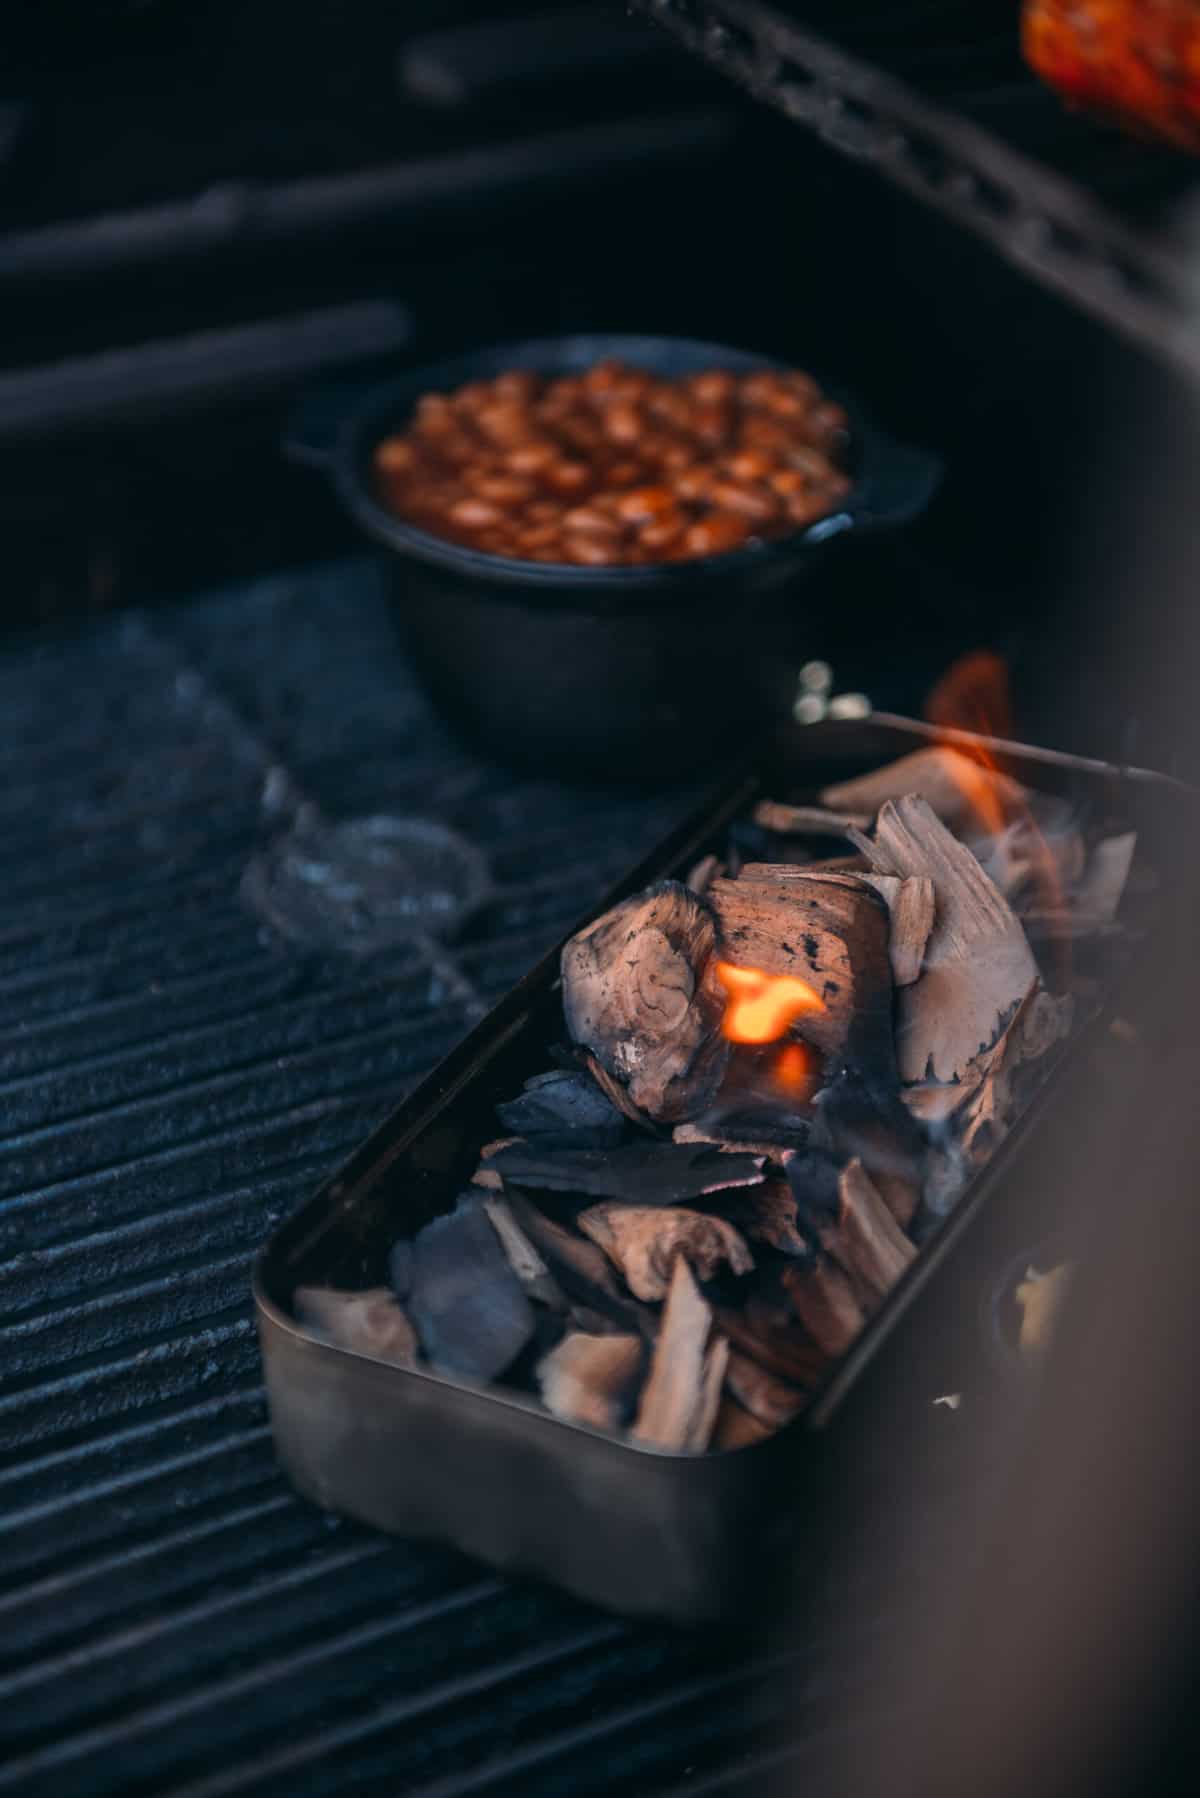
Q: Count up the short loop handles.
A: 2